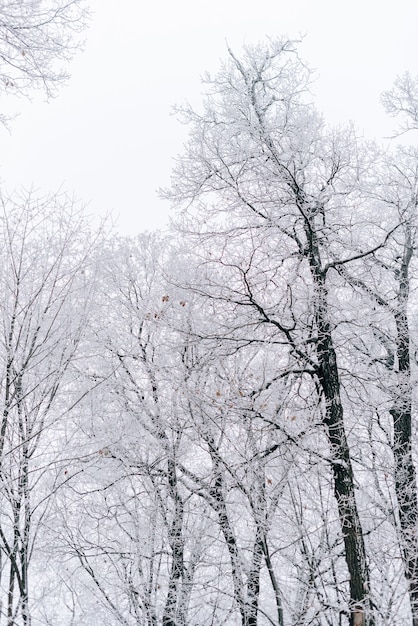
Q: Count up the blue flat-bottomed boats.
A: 0